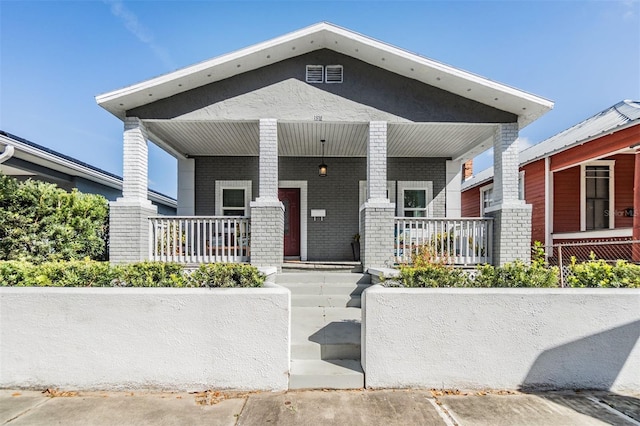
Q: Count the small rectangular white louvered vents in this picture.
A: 2